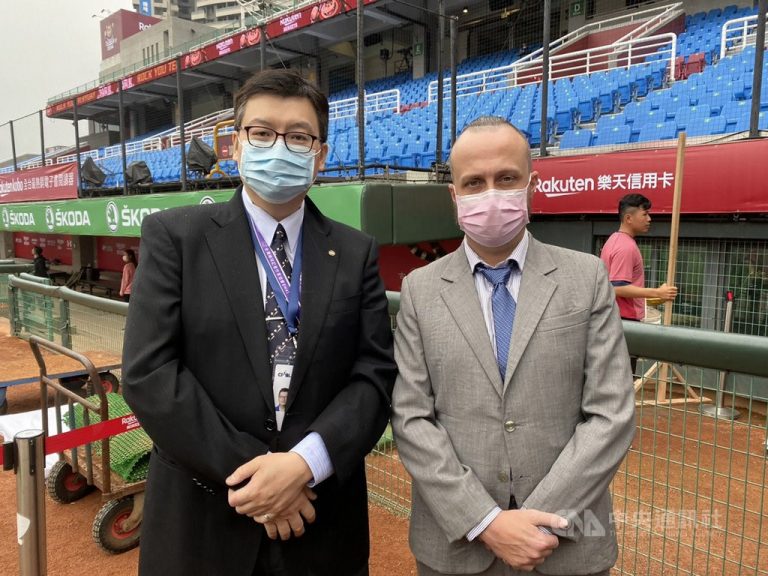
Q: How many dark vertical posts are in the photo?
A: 11